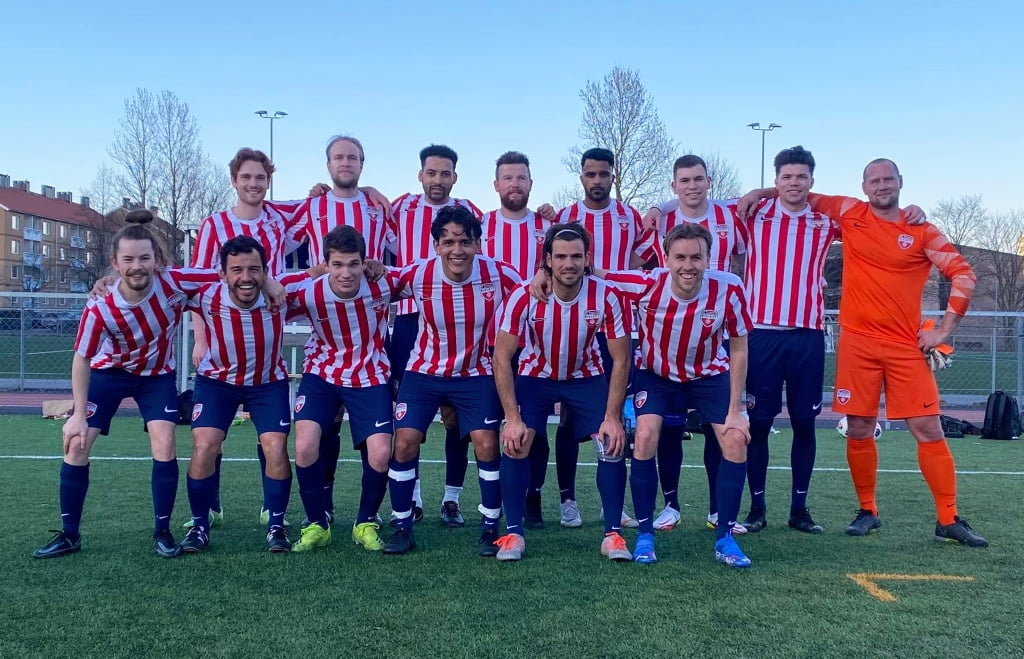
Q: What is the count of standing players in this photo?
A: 8